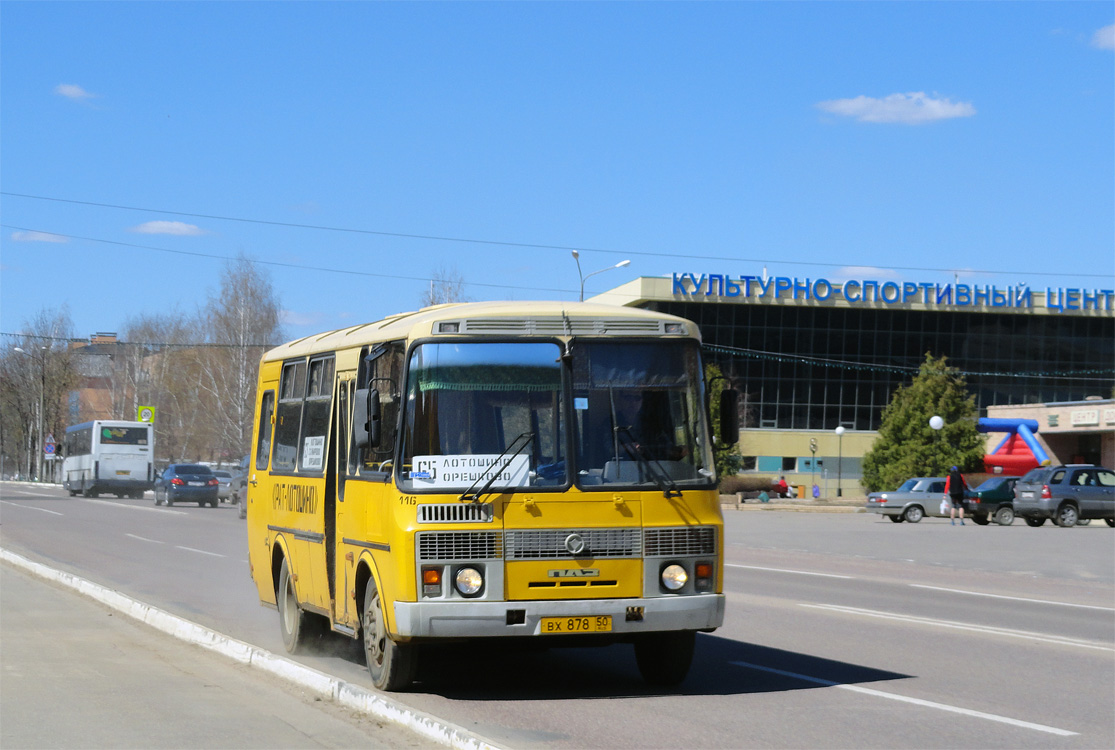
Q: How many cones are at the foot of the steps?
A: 0